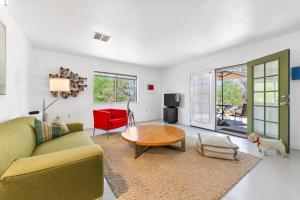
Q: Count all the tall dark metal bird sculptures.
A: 1